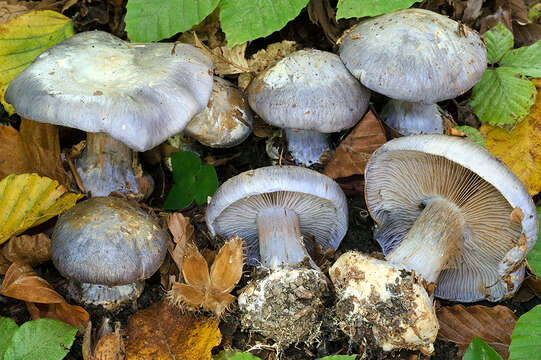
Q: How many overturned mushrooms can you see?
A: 2